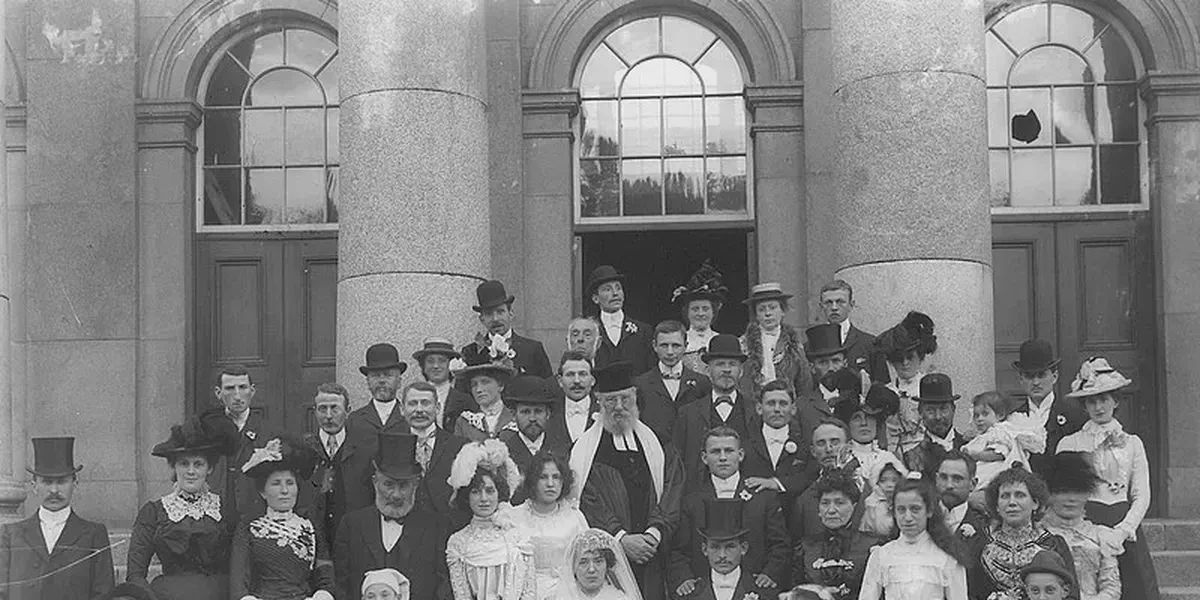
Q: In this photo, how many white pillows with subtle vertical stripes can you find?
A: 0